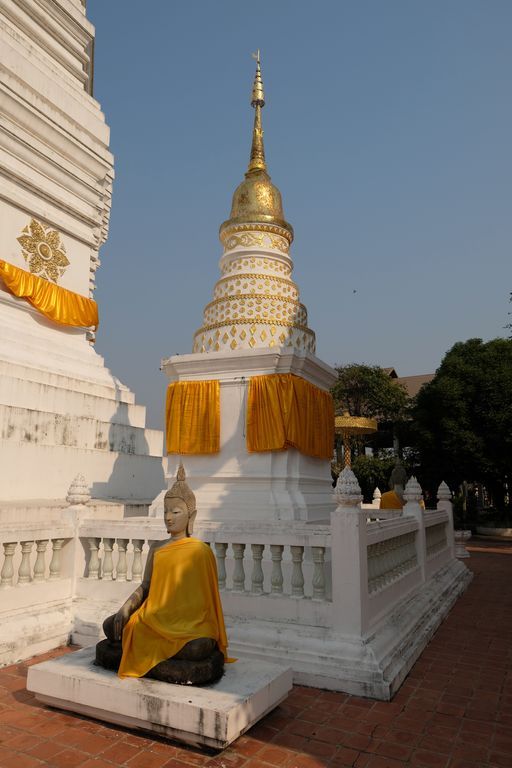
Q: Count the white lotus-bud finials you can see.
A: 5